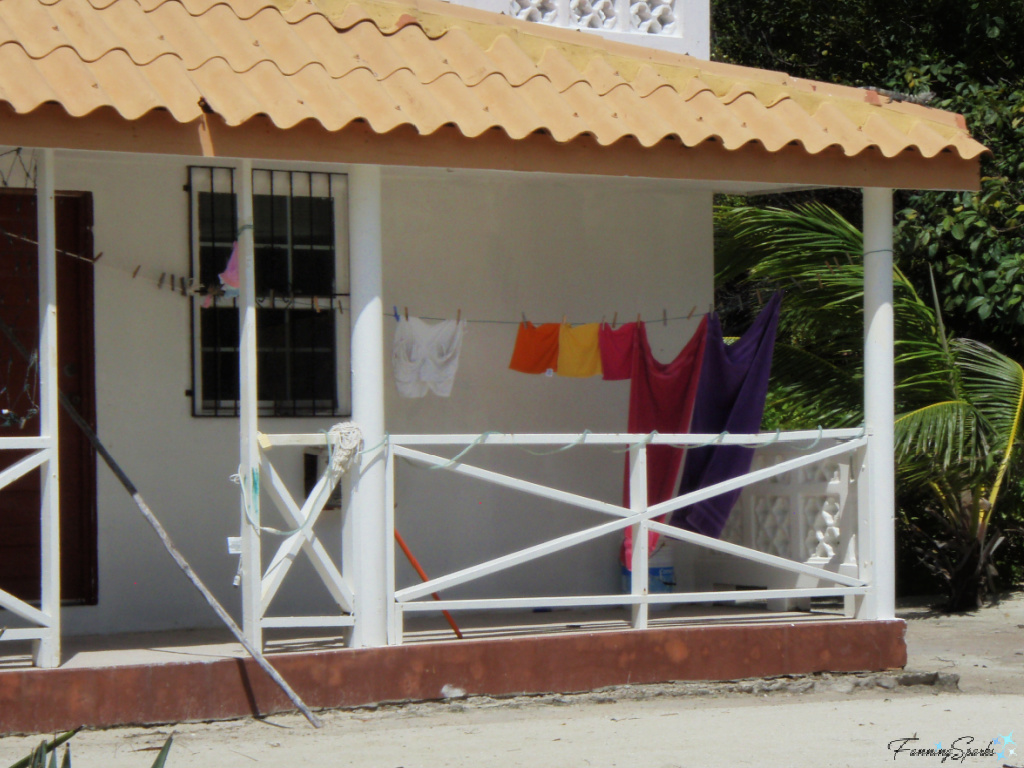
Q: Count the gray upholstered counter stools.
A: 0